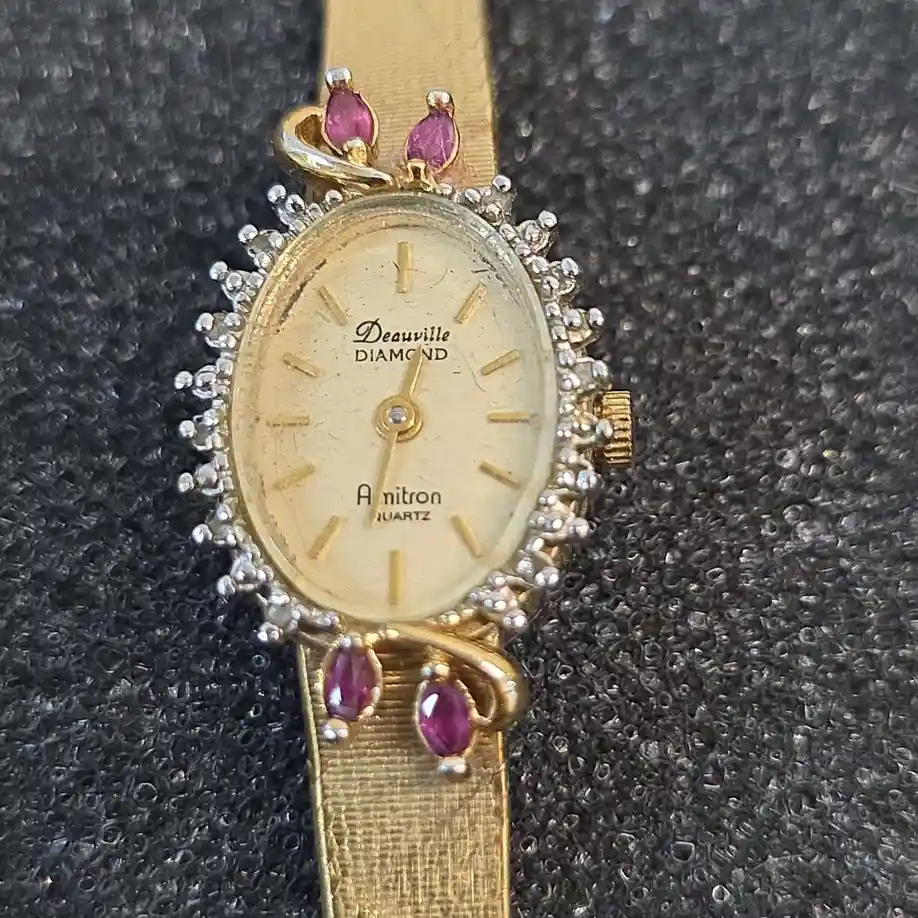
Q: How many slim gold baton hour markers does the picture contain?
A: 12